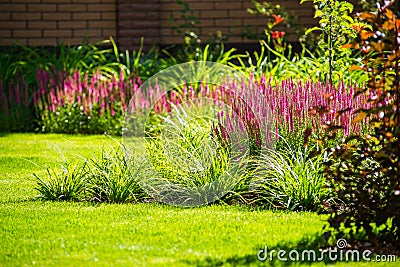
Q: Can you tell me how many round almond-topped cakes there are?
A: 0